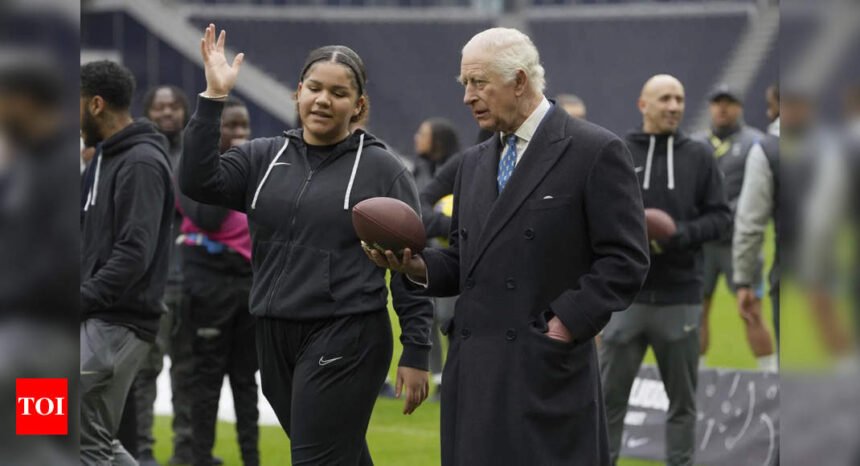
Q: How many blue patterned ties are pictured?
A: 1